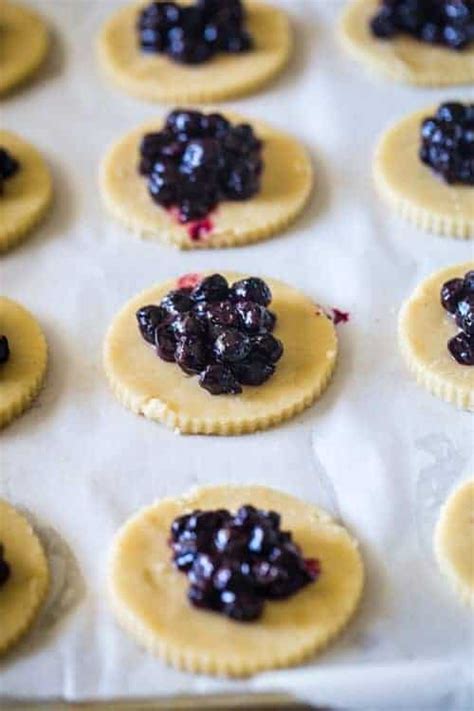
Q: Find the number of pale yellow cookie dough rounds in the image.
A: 12